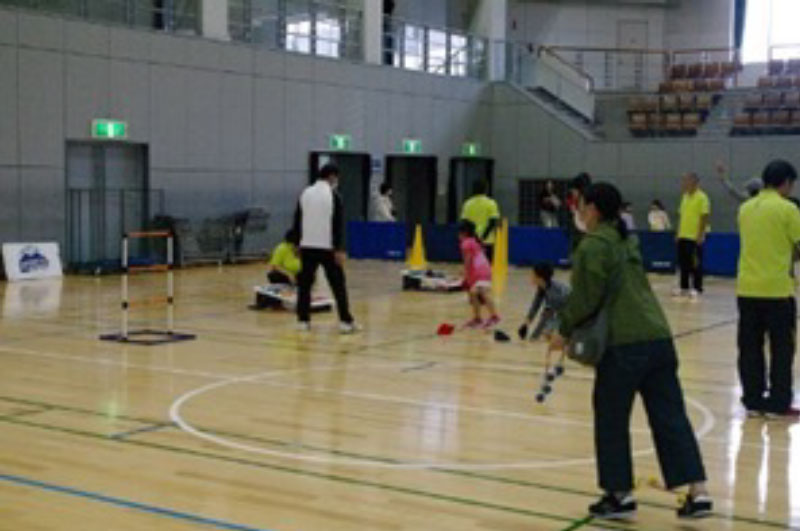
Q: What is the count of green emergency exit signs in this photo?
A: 4